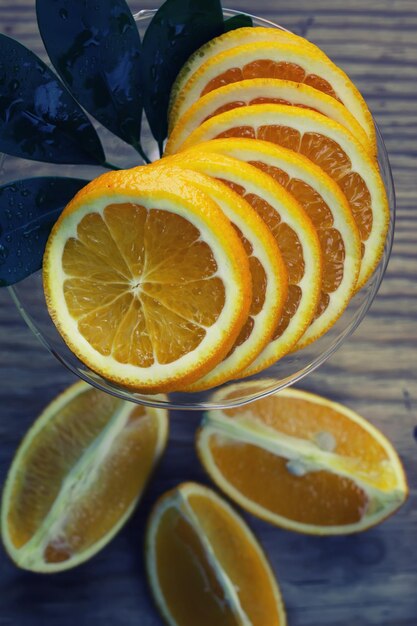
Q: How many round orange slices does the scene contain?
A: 8